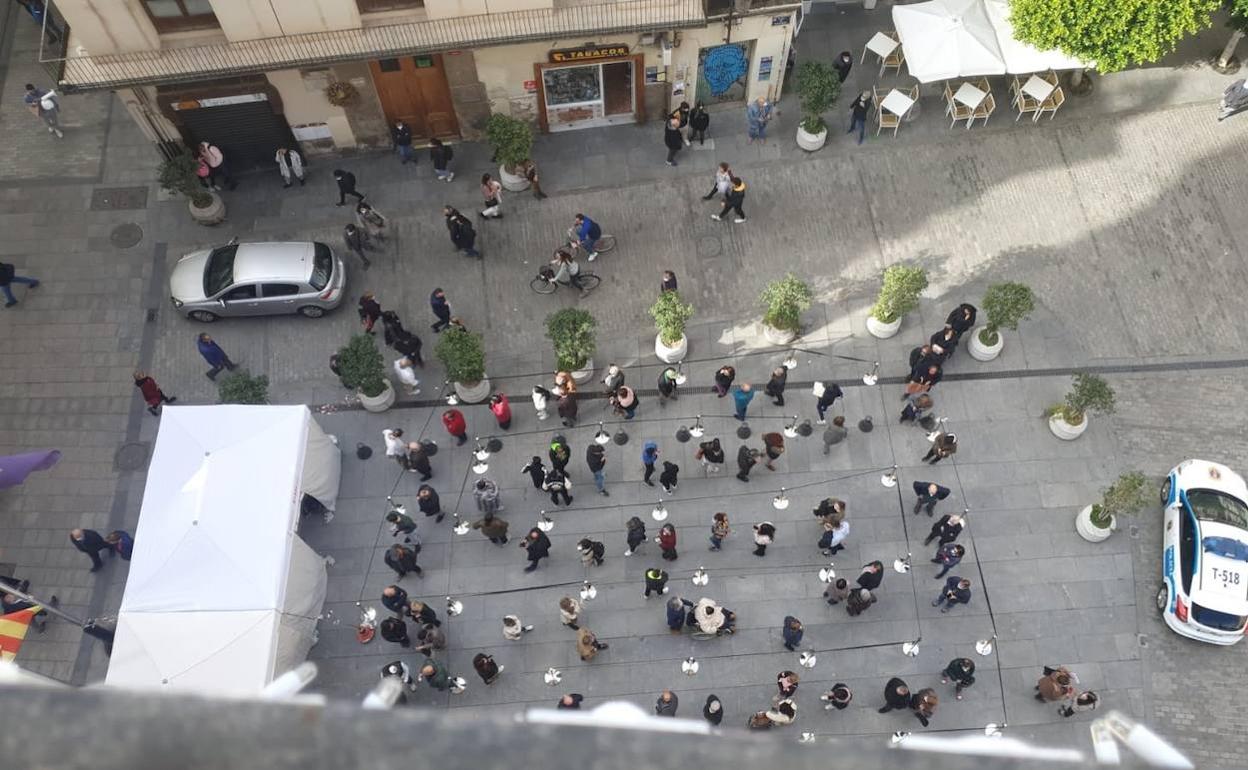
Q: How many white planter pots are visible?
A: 12